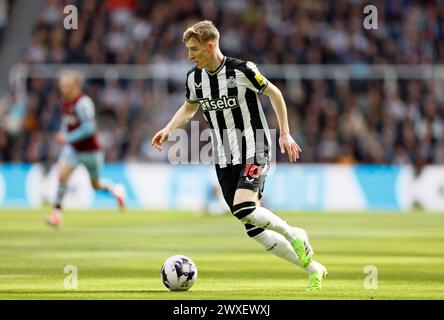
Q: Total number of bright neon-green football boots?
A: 2